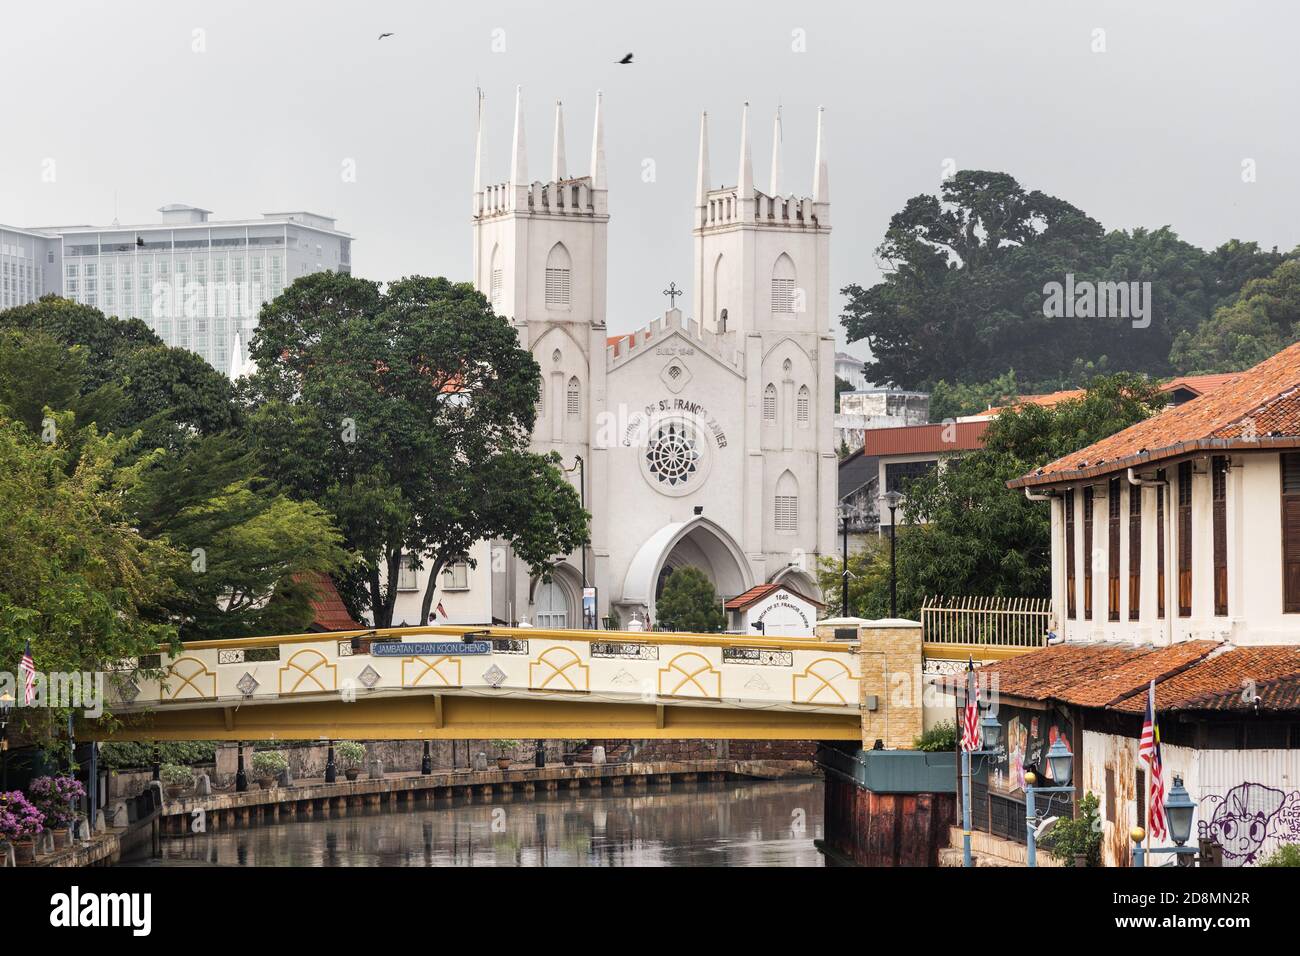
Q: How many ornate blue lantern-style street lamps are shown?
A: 3